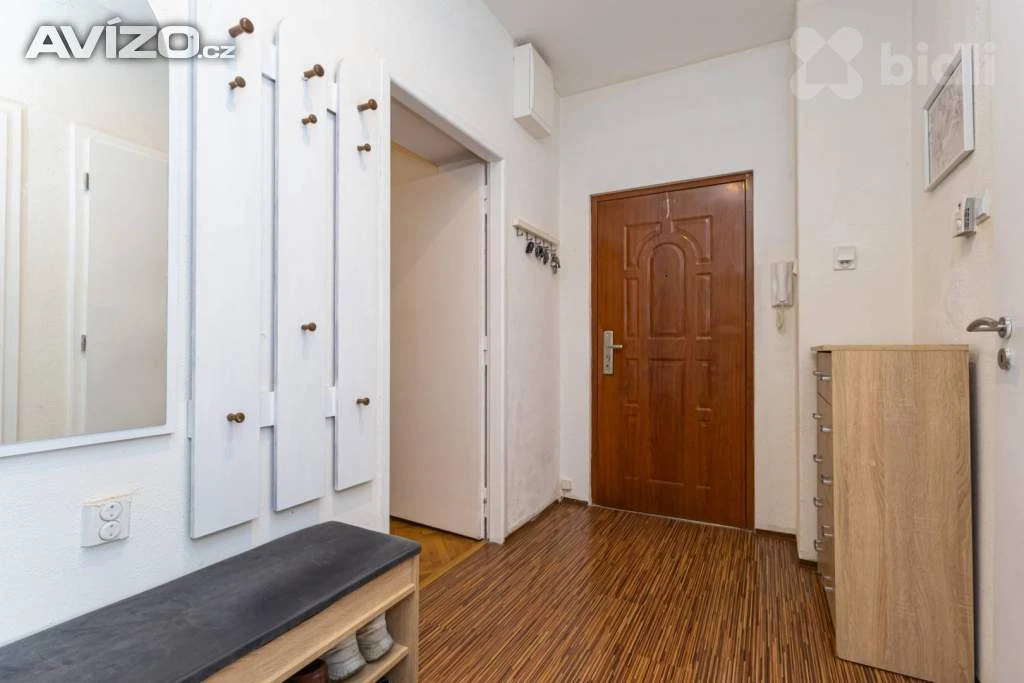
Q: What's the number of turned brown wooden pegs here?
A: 9